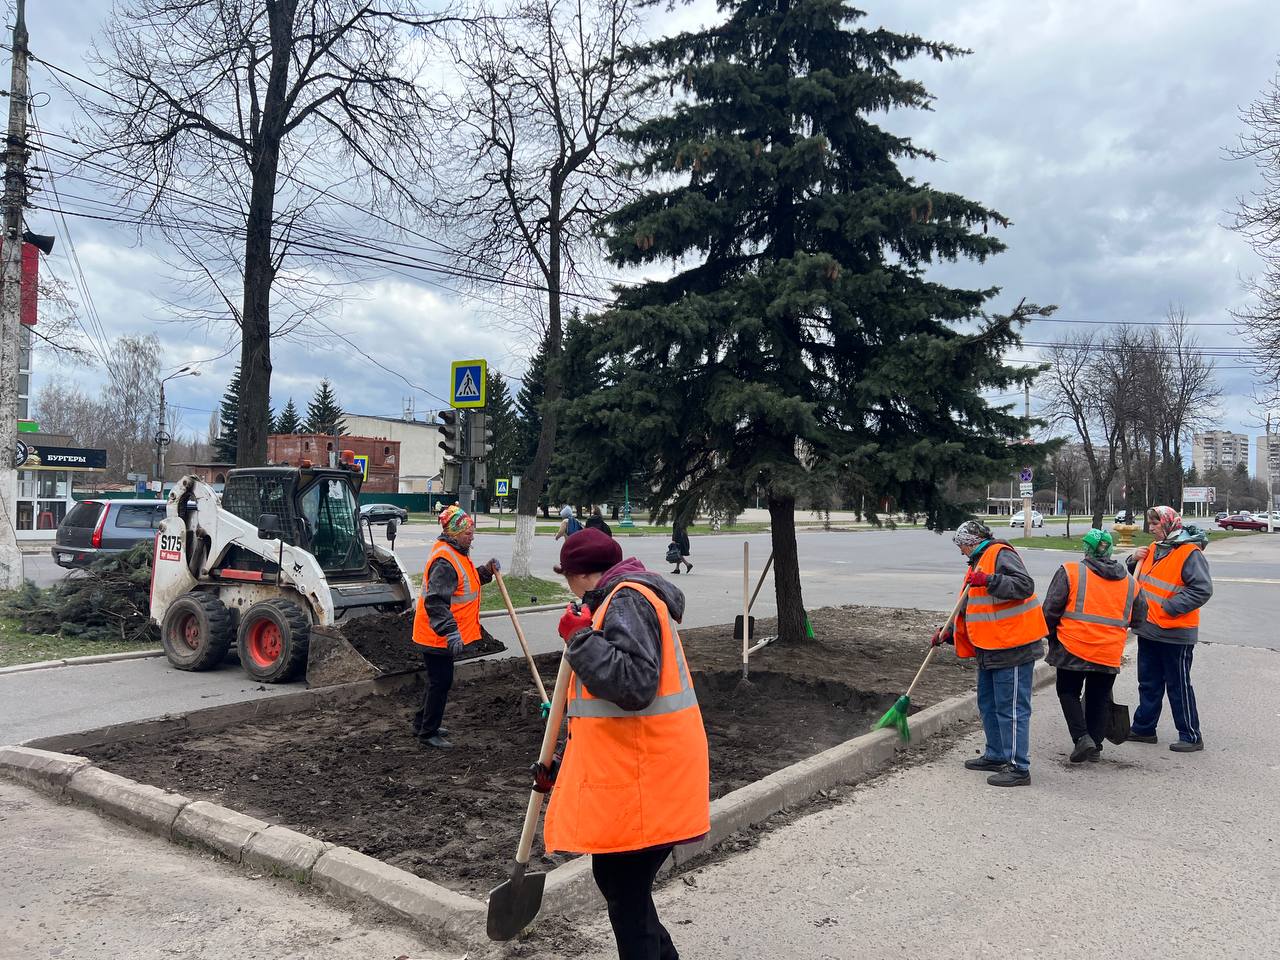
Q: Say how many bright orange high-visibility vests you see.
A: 5